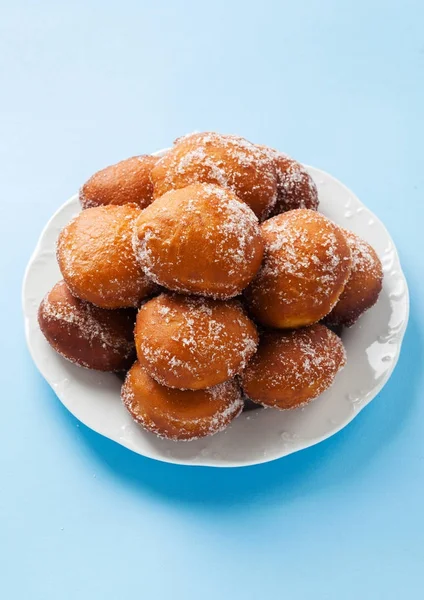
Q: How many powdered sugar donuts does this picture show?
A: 11